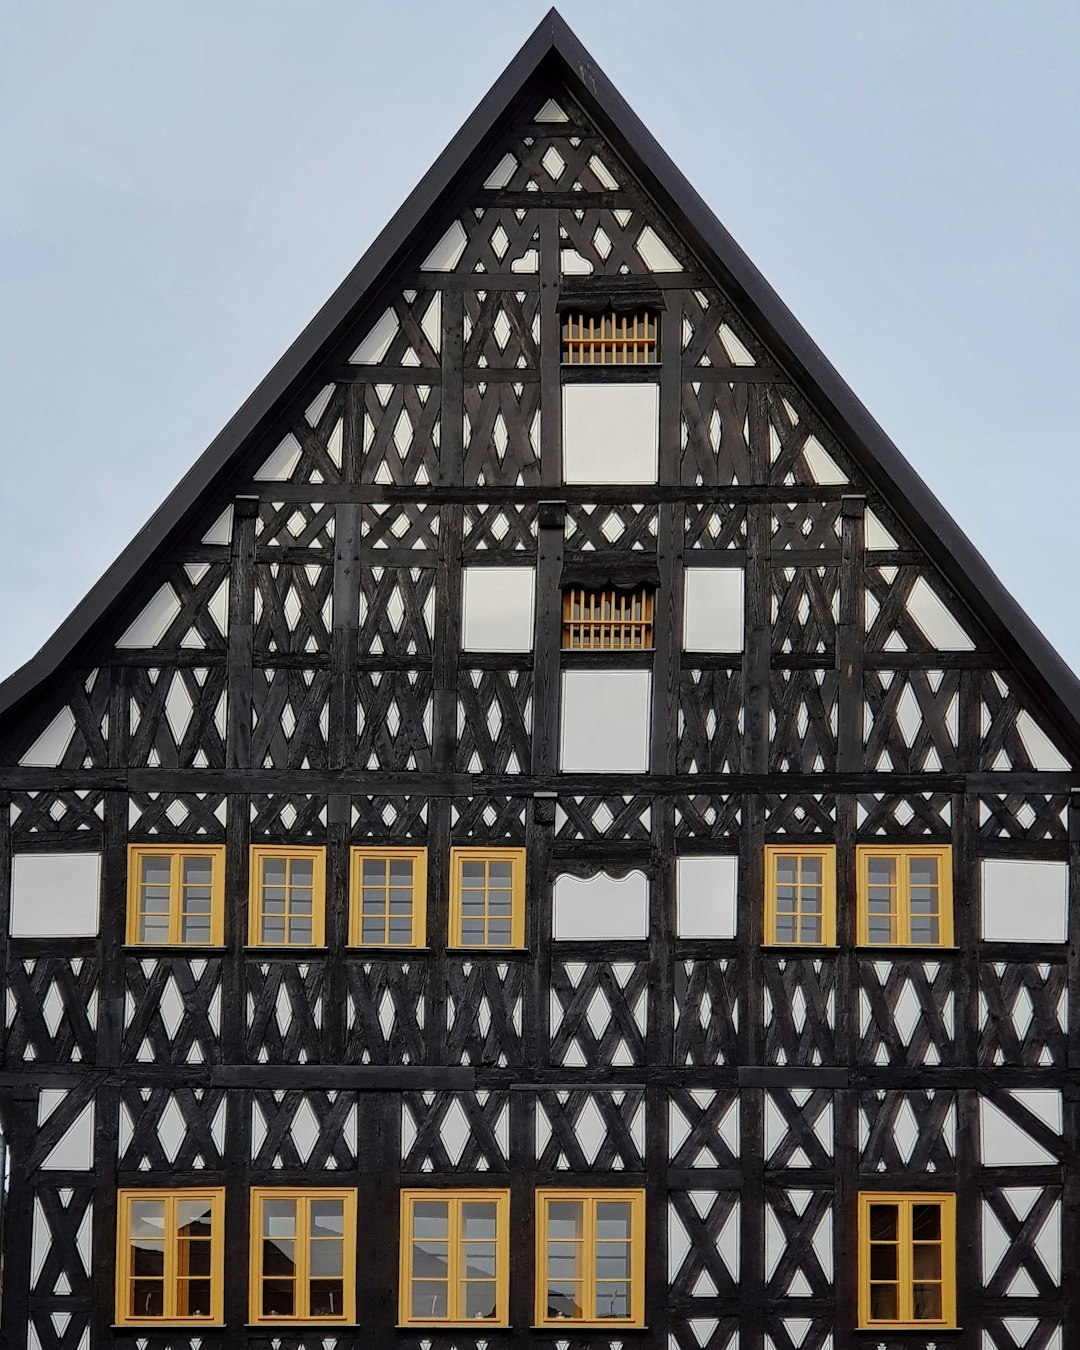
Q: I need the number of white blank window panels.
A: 8